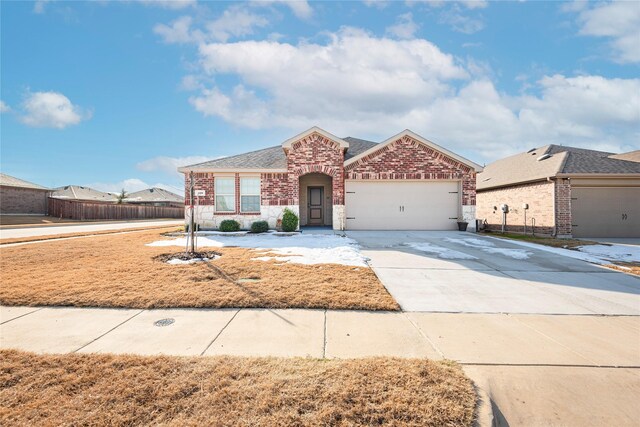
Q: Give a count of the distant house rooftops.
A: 3